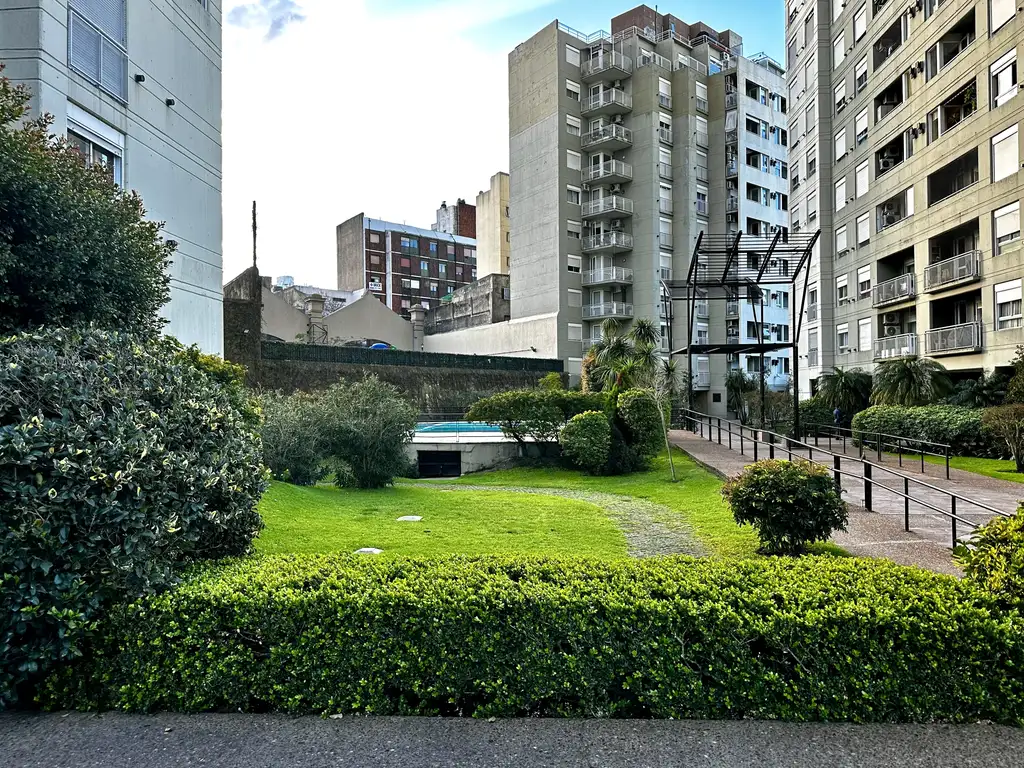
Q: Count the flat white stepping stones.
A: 2